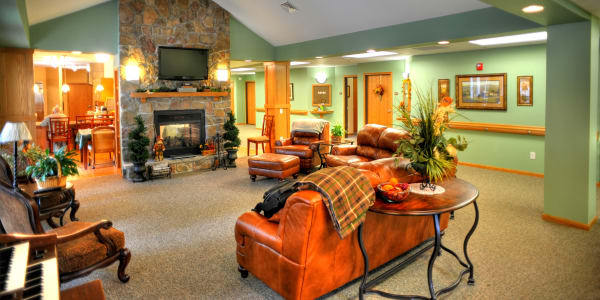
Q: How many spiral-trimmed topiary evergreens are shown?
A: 2